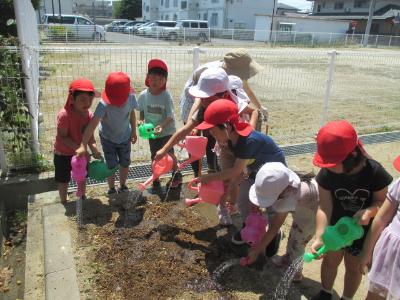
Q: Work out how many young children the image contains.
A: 9